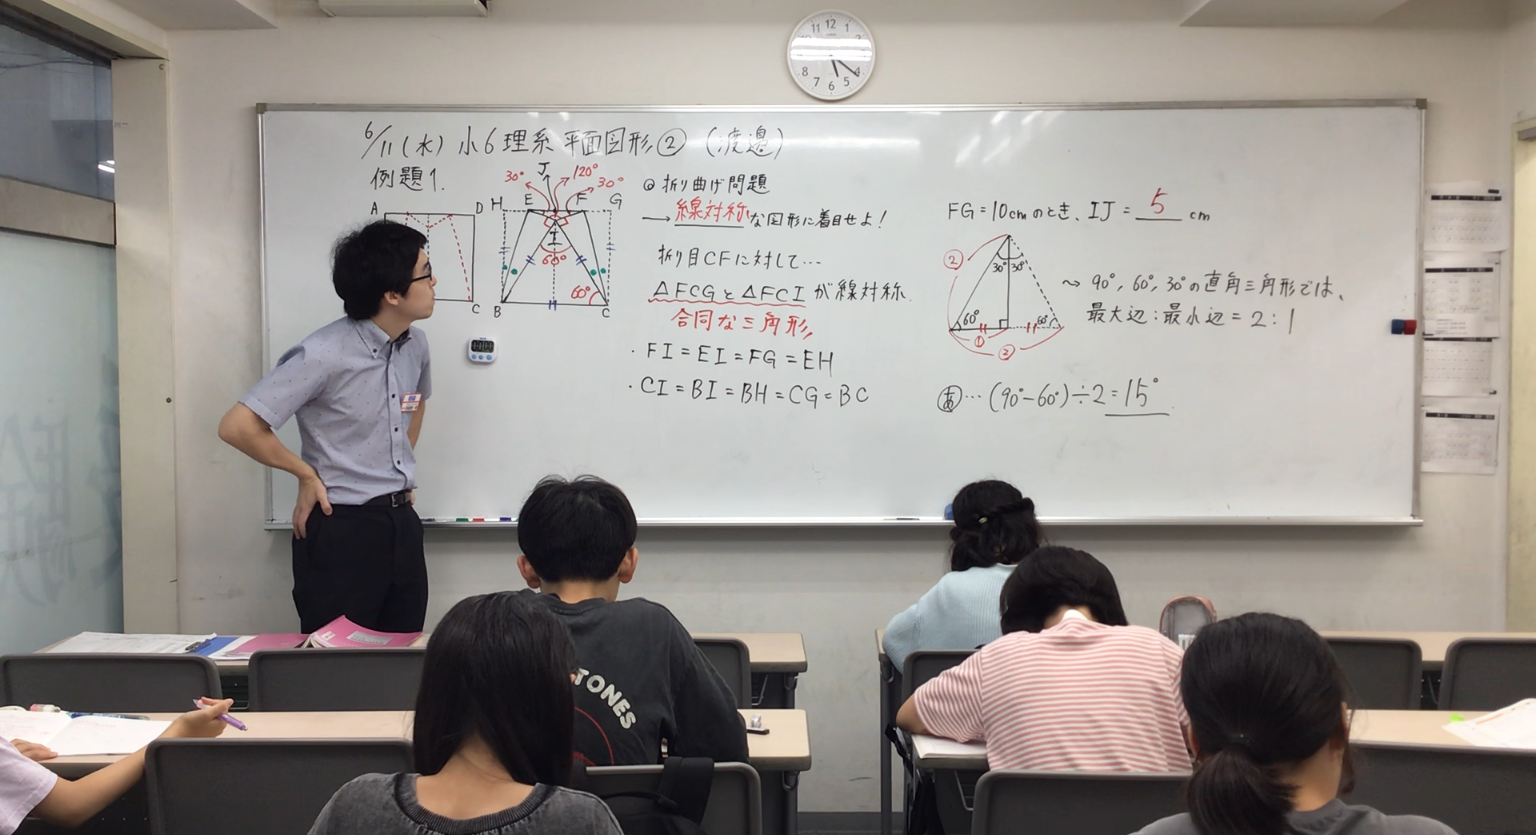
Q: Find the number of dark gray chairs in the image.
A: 10